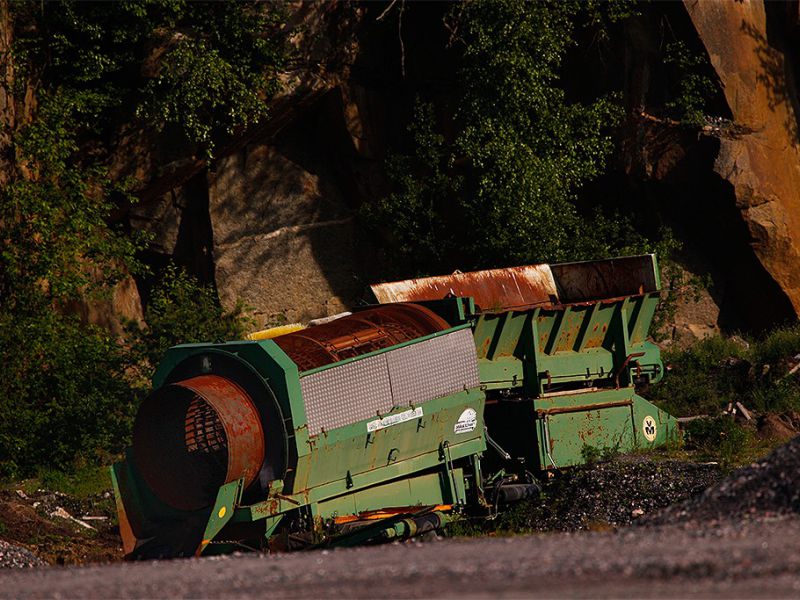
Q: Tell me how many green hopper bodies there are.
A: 1